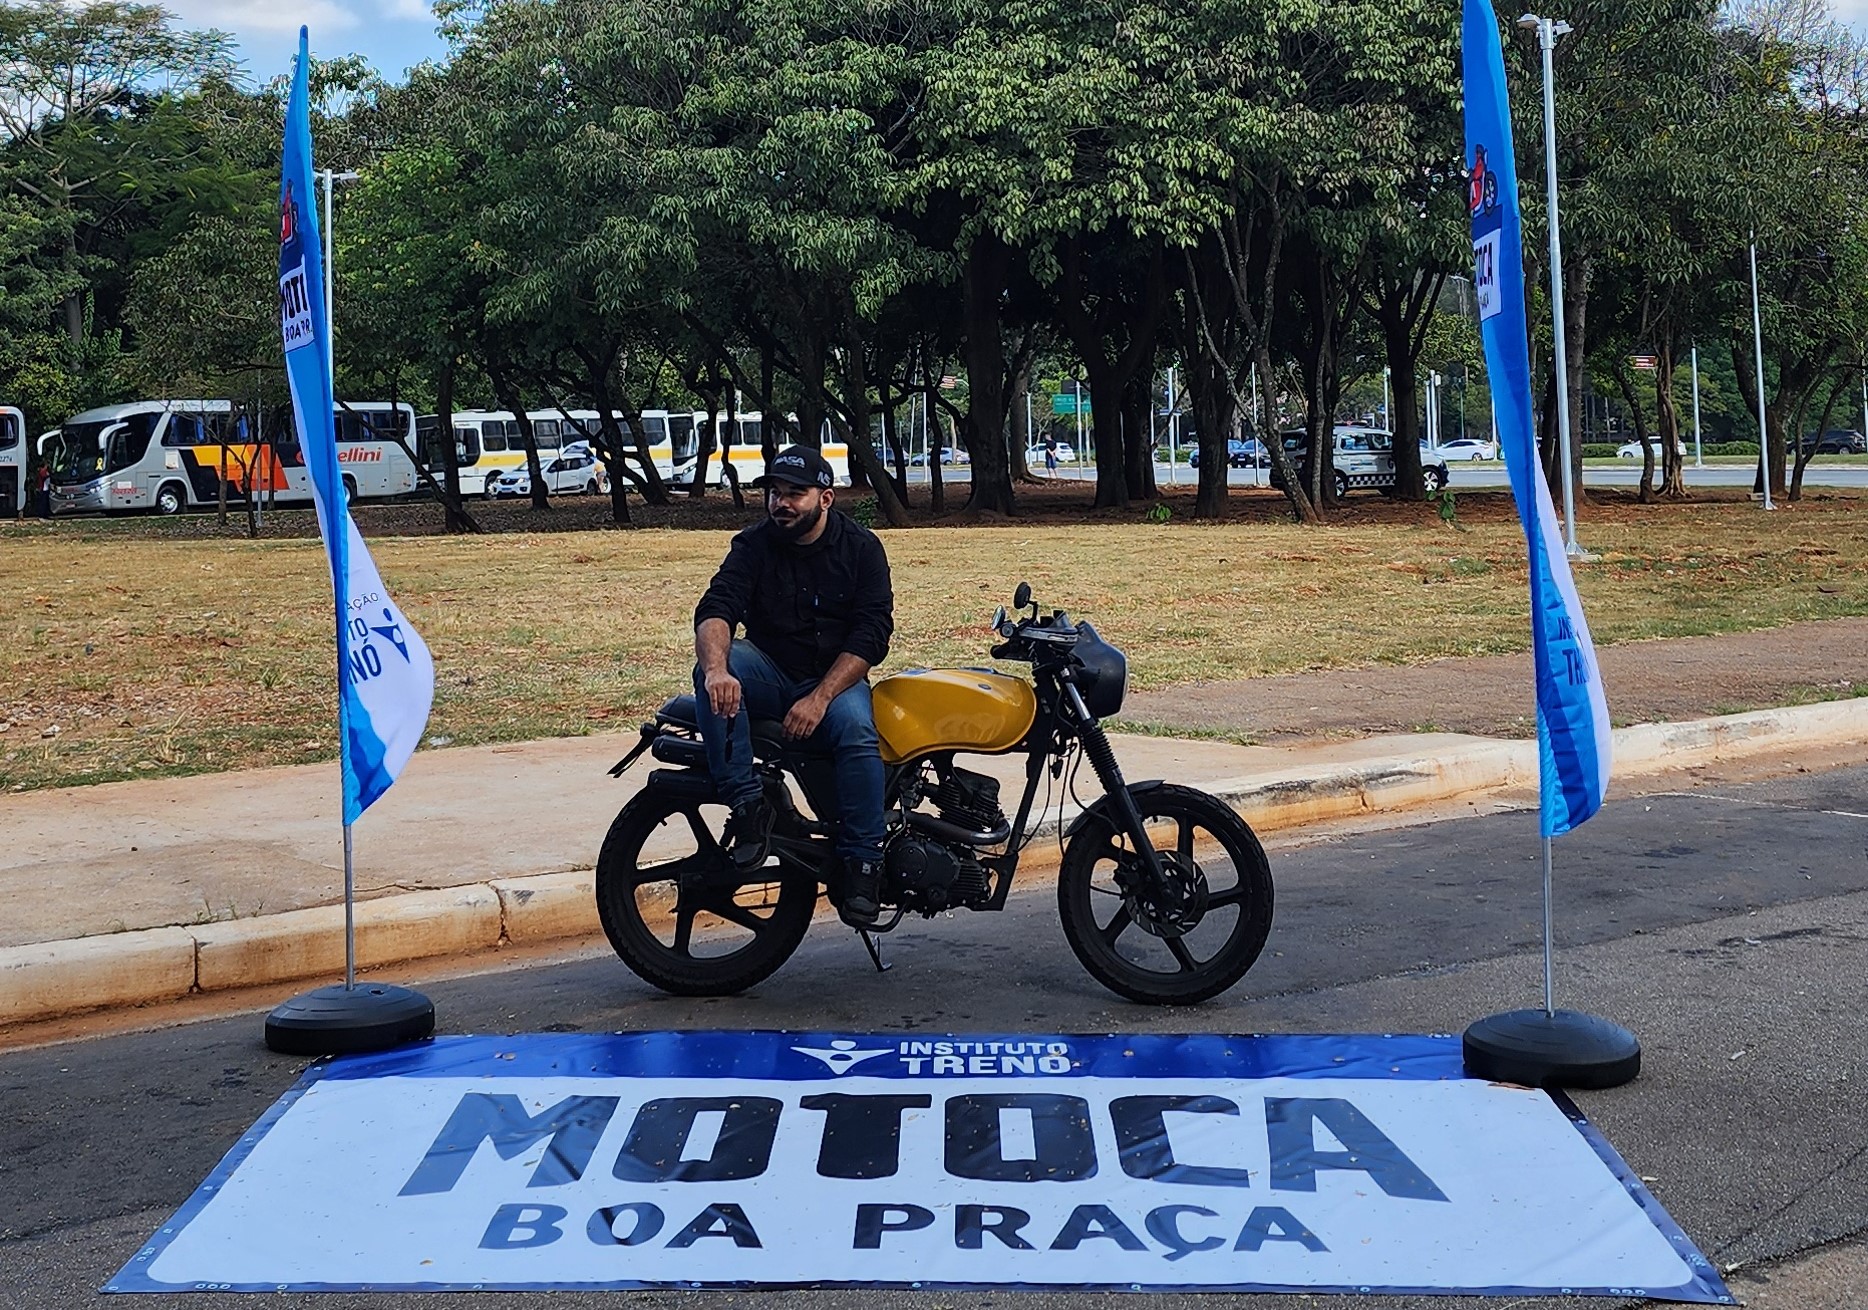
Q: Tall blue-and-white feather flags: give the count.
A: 2